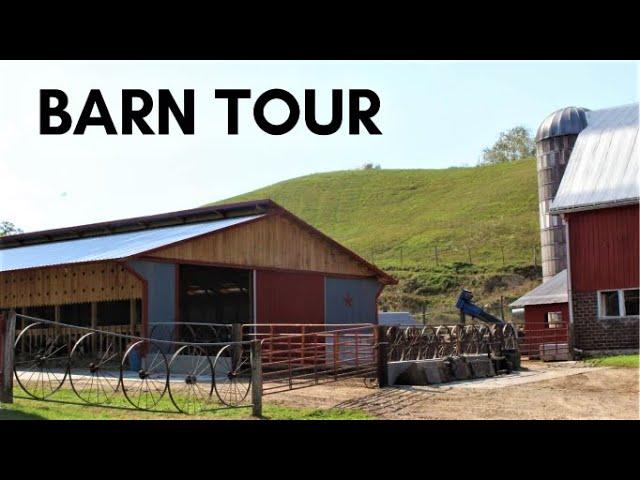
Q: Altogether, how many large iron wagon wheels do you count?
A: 5